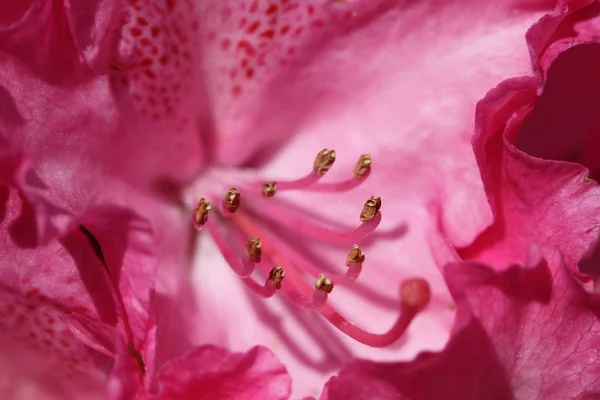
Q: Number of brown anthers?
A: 10